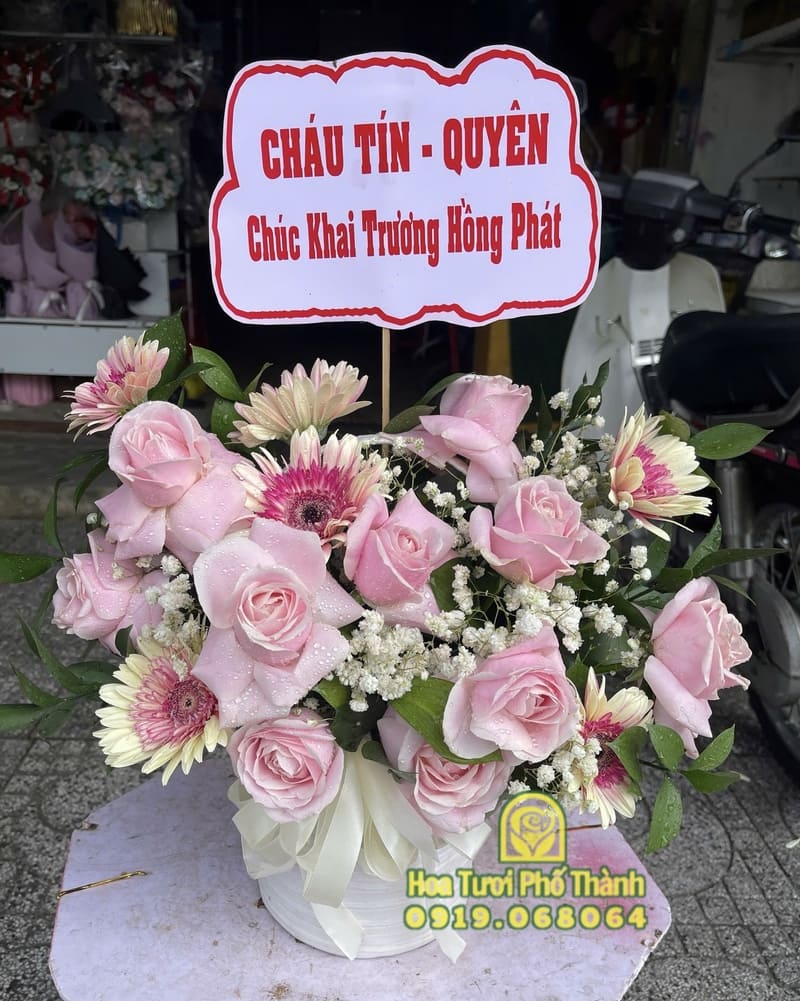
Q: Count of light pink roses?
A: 10